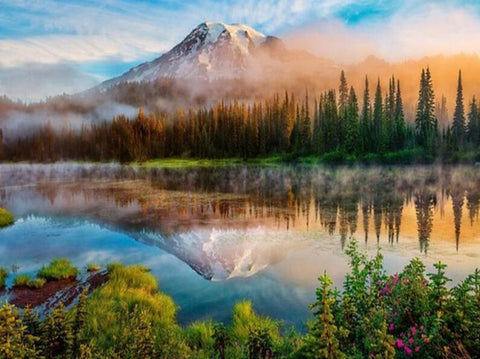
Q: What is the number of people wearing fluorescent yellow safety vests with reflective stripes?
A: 0